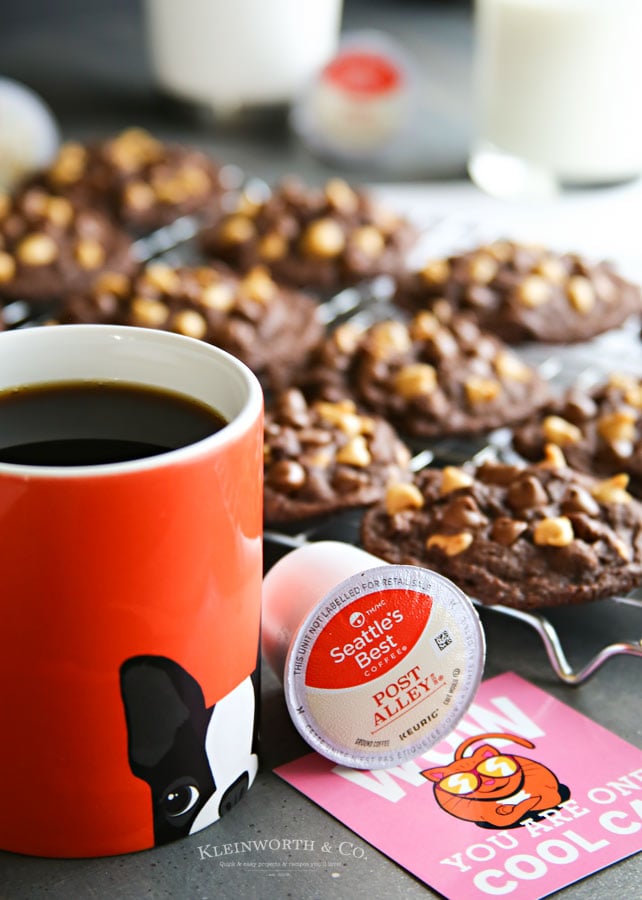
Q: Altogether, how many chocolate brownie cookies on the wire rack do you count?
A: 9